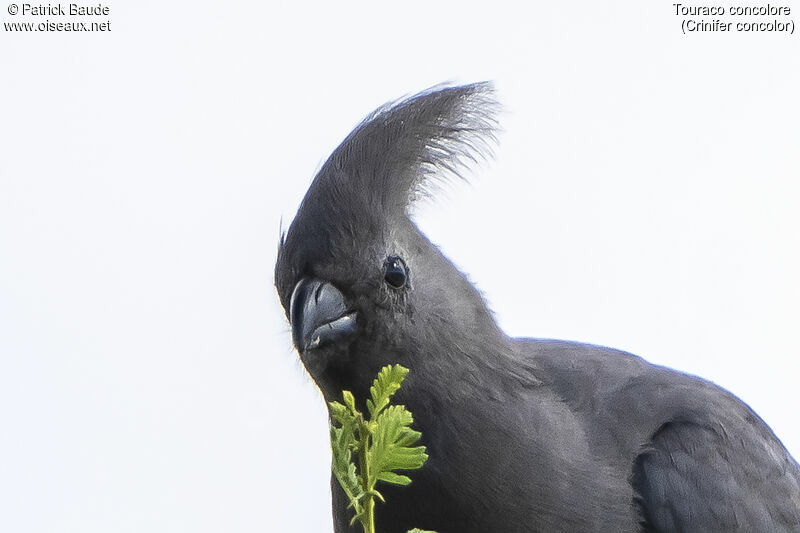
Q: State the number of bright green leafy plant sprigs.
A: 1